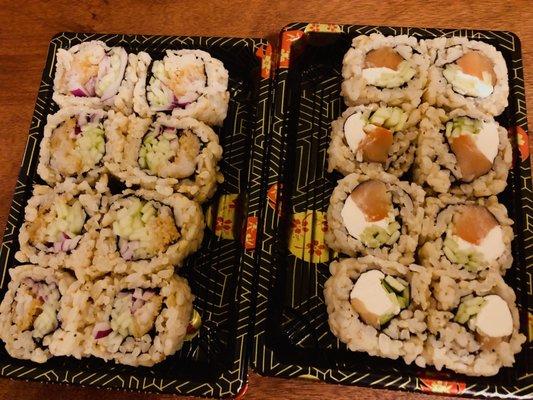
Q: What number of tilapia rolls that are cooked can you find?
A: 8